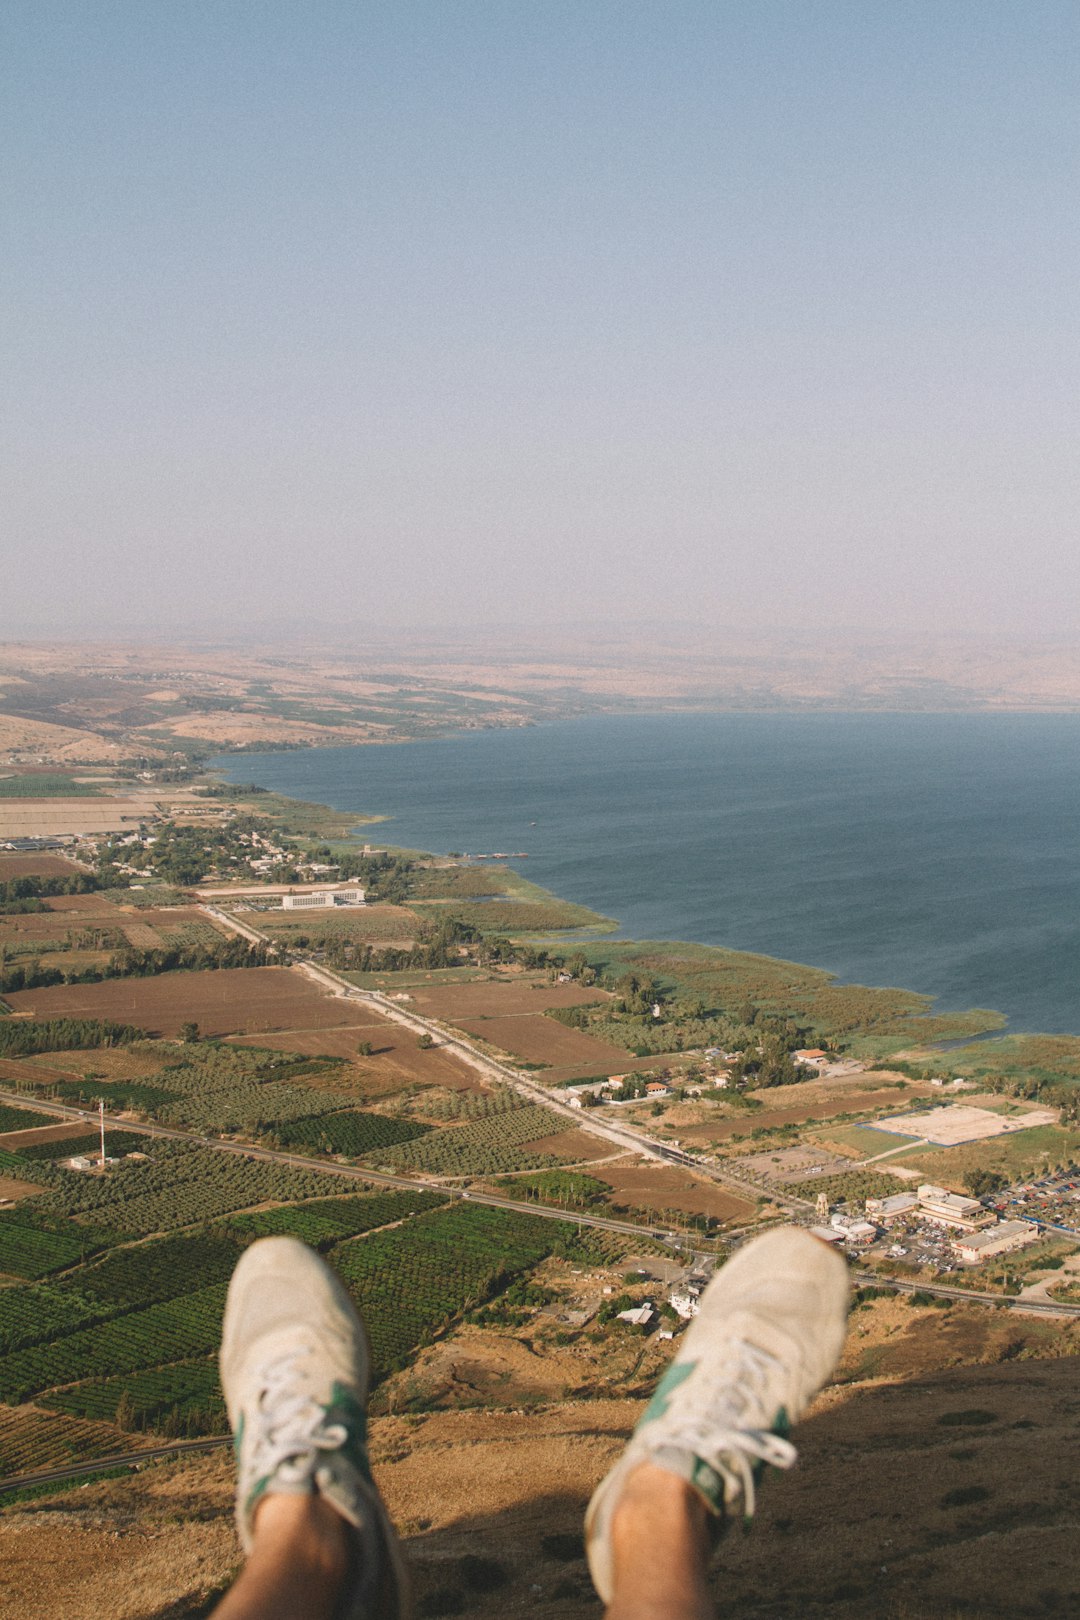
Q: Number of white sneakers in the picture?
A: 2